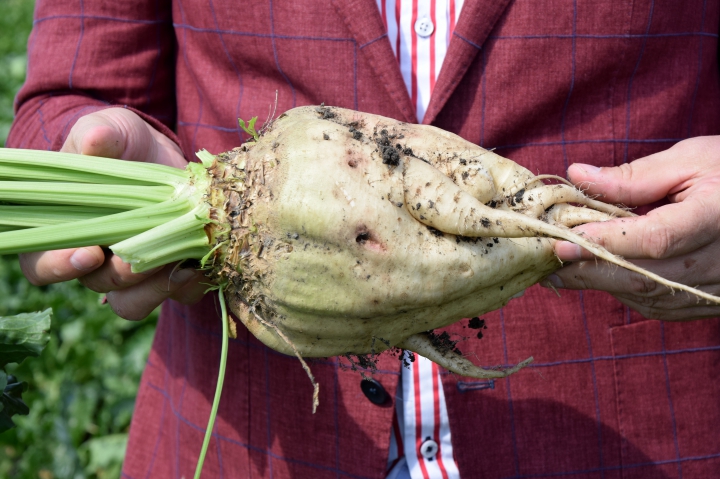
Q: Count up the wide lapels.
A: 2